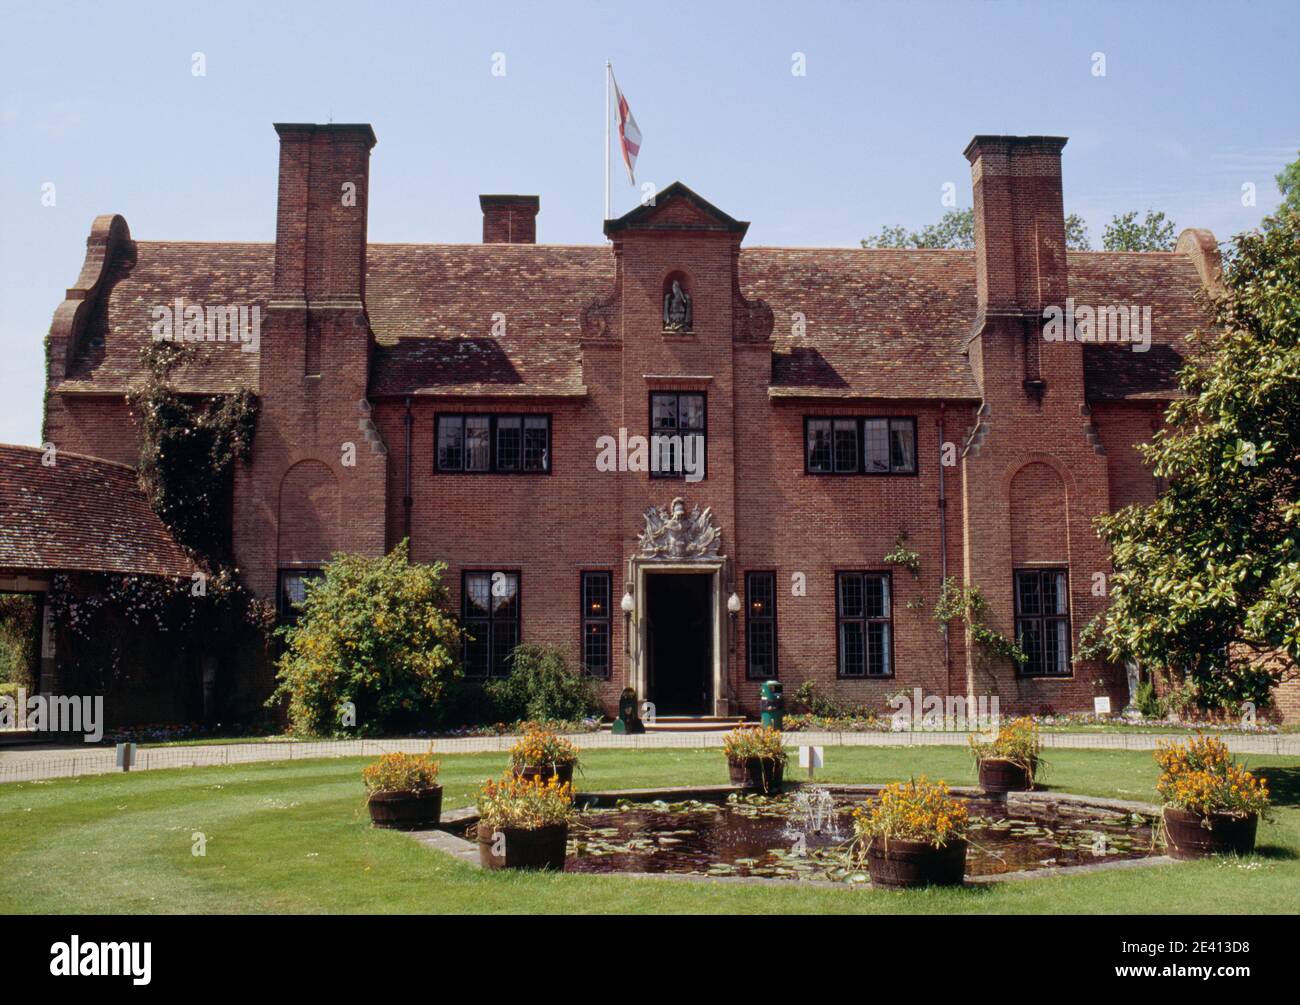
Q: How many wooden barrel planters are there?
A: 7